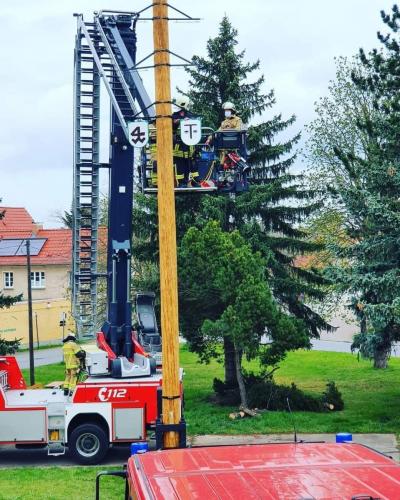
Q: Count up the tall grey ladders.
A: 1